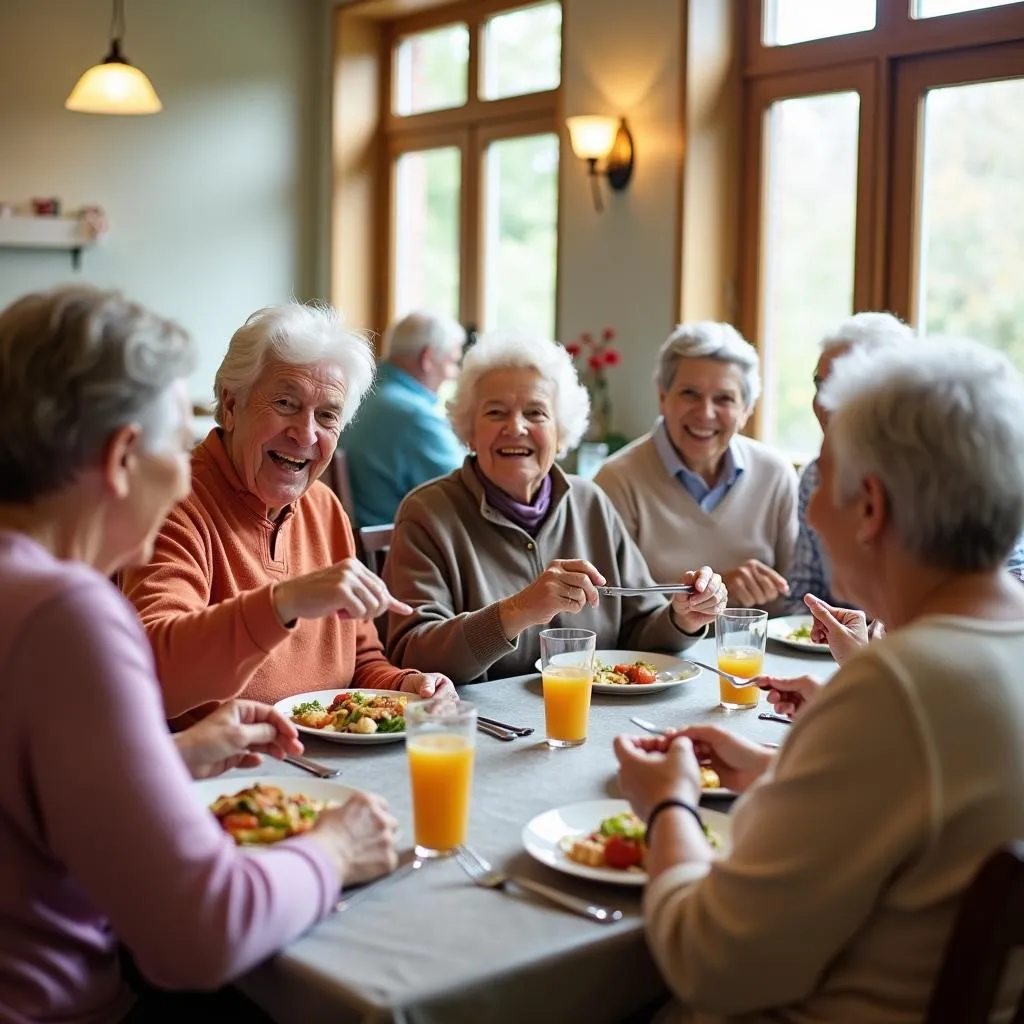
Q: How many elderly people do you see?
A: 7